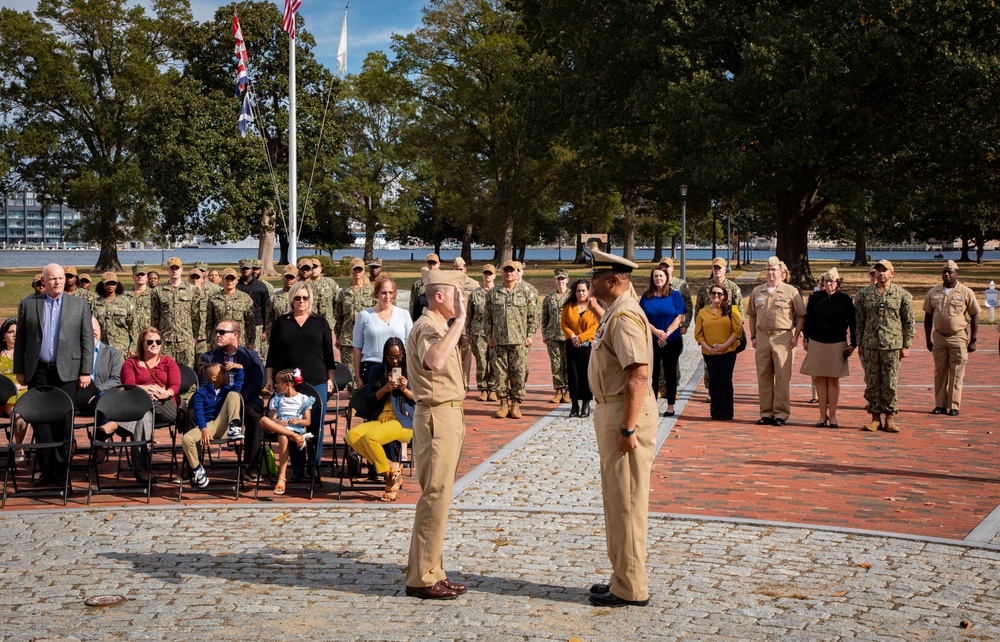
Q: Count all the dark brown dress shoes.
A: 2